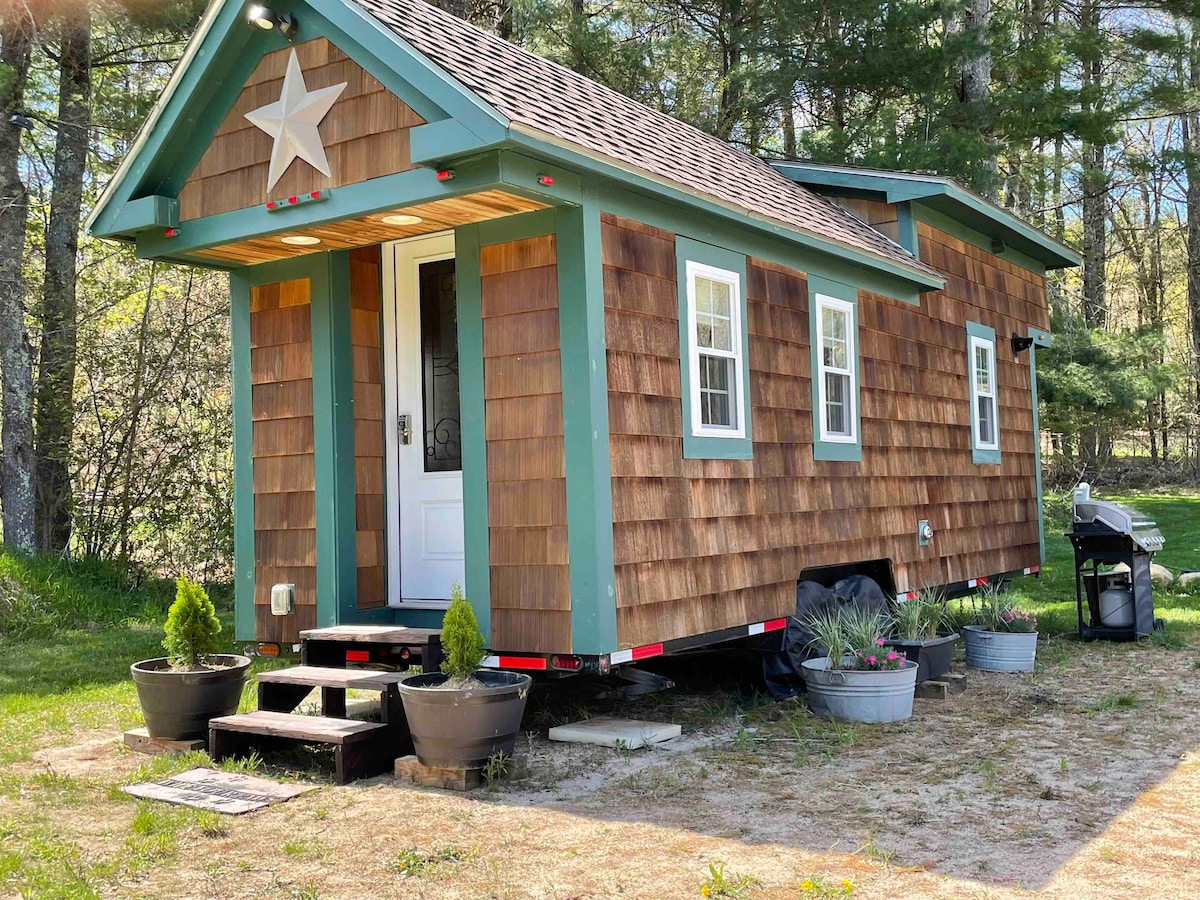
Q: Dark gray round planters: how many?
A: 2